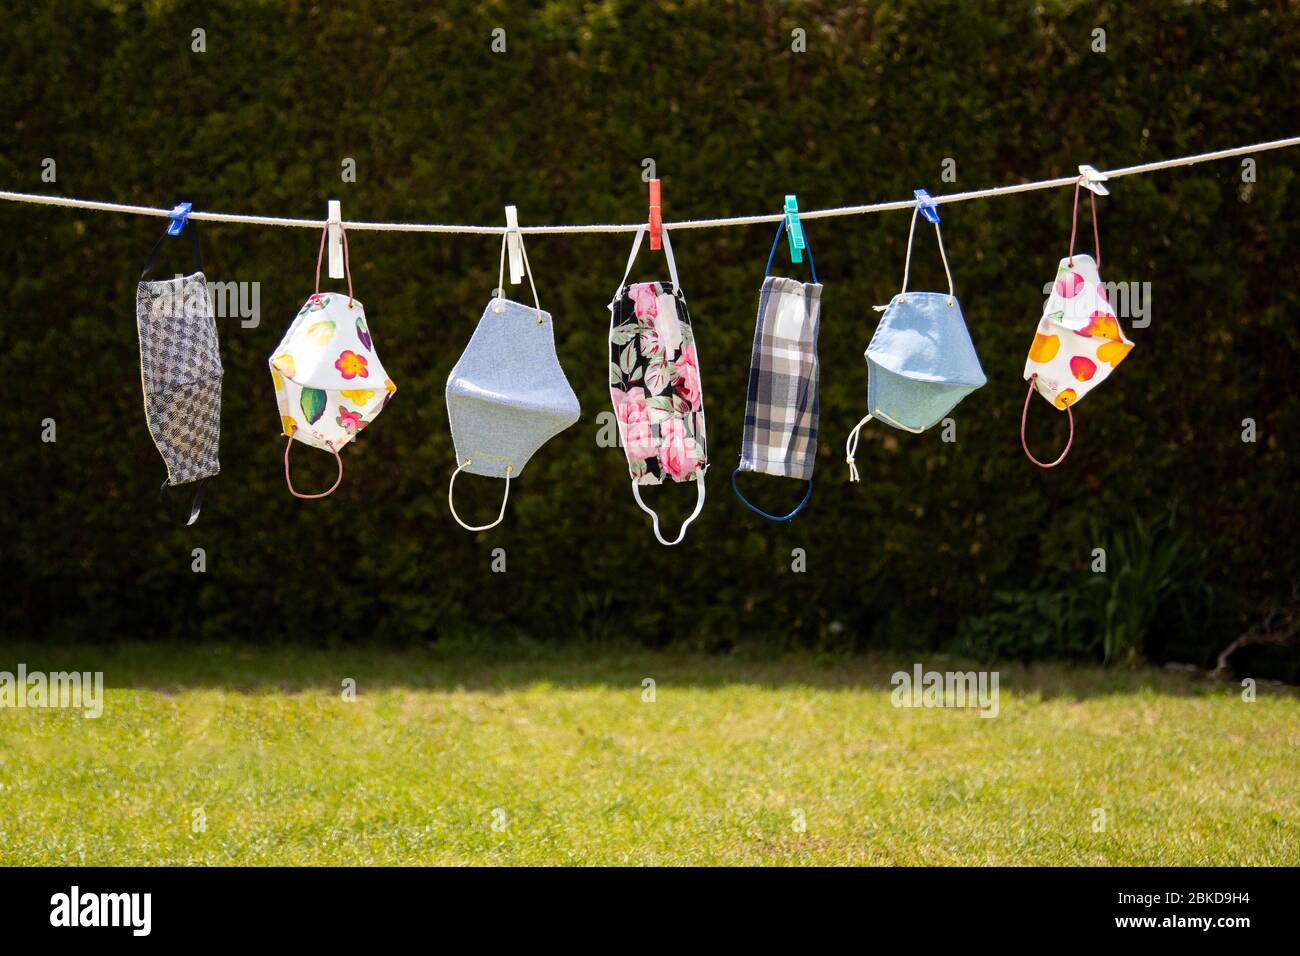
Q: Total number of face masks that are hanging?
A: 7